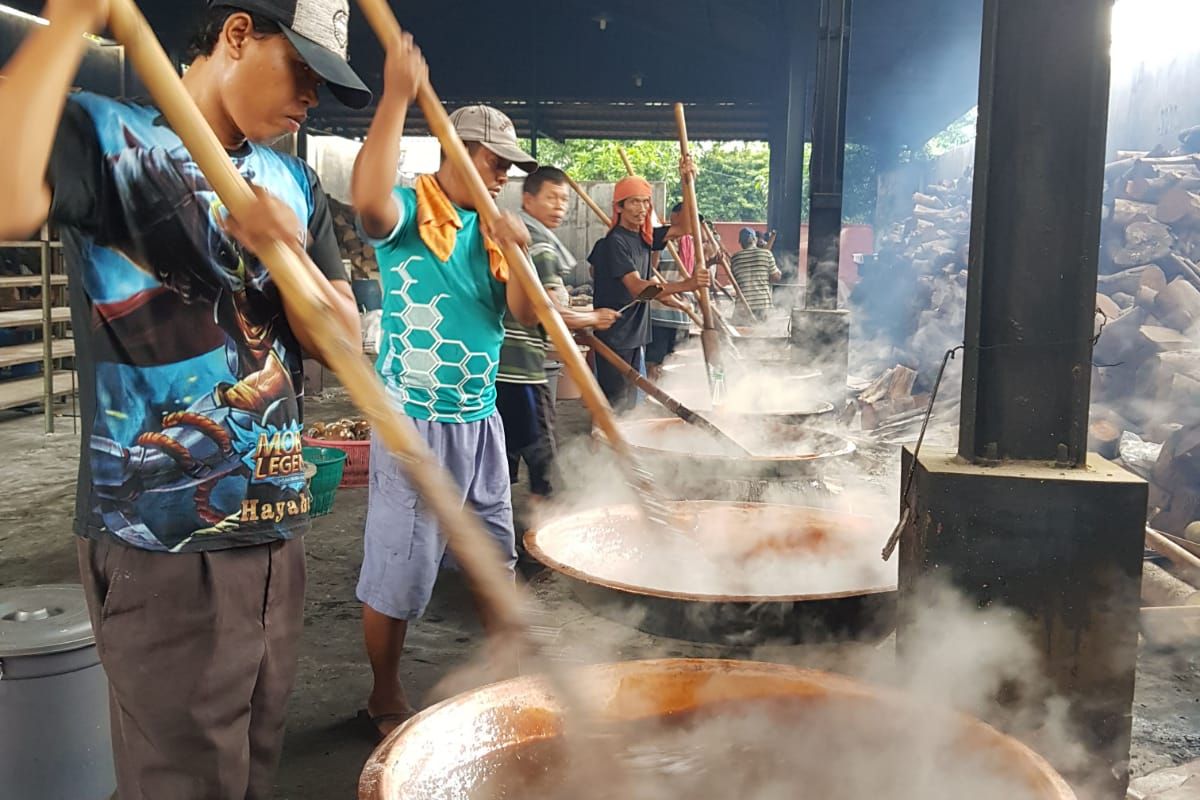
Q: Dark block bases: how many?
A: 2